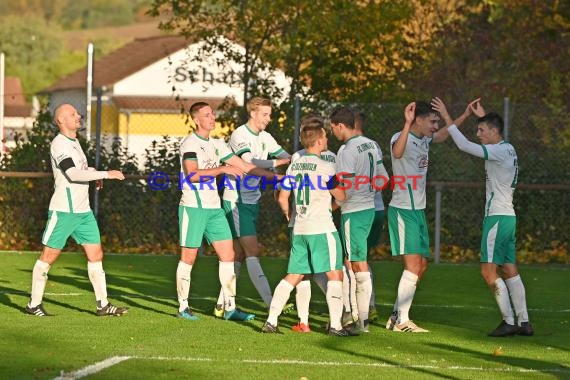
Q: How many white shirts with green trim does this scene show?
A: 9